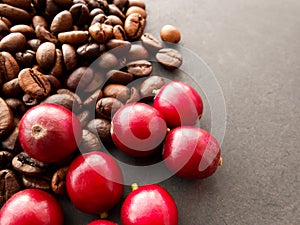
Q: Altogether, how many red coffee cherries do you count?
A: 8